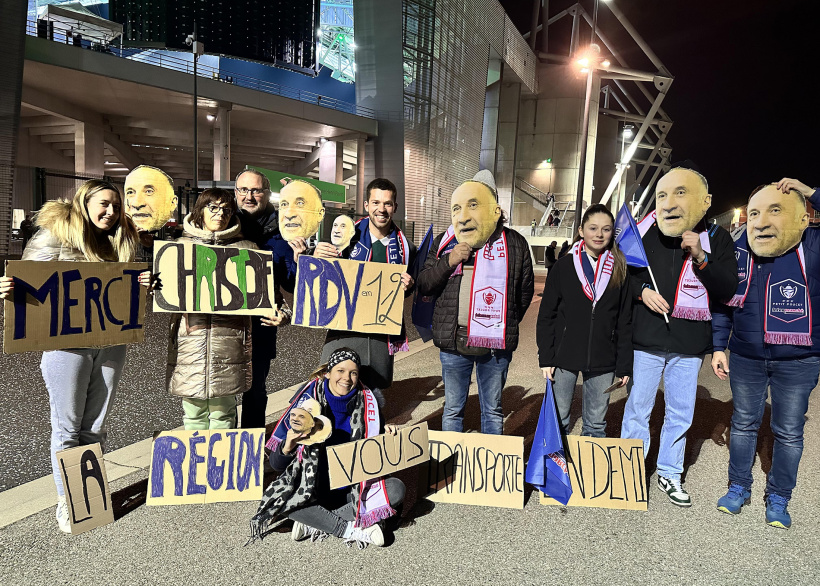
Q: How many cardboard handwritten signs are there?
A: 8